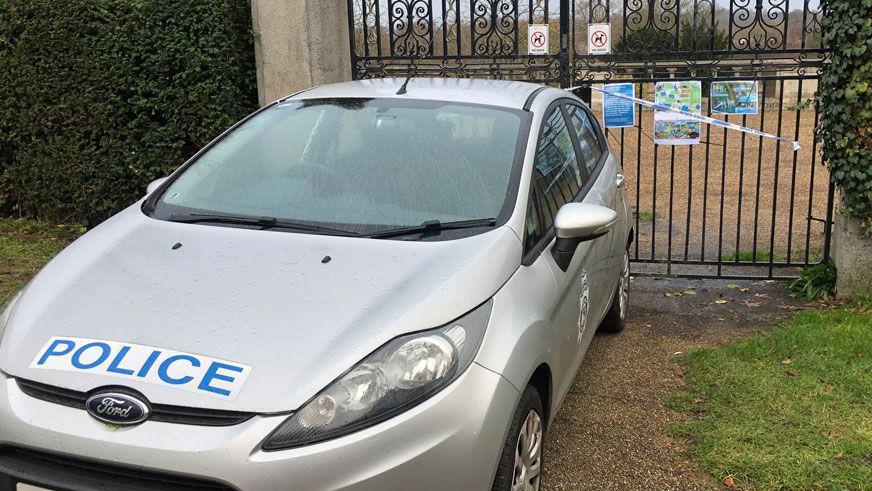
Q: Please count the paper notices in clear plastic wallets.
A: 3